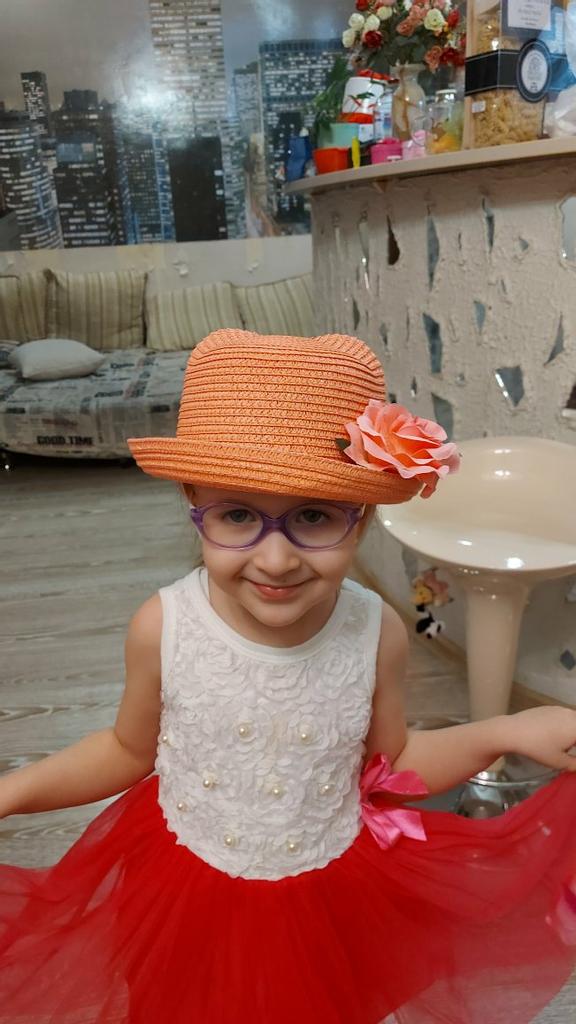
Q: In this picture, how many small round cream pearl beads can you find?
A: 9